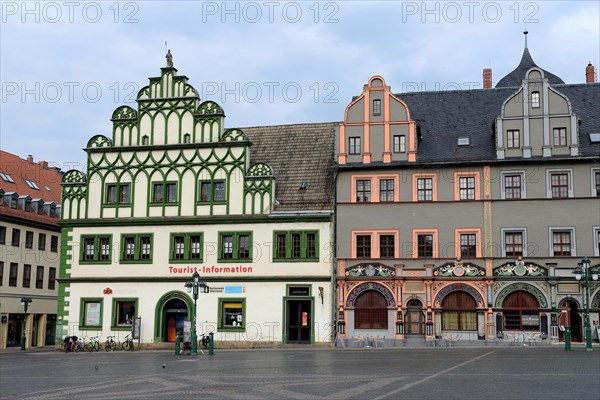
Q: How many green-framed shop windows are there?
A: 3